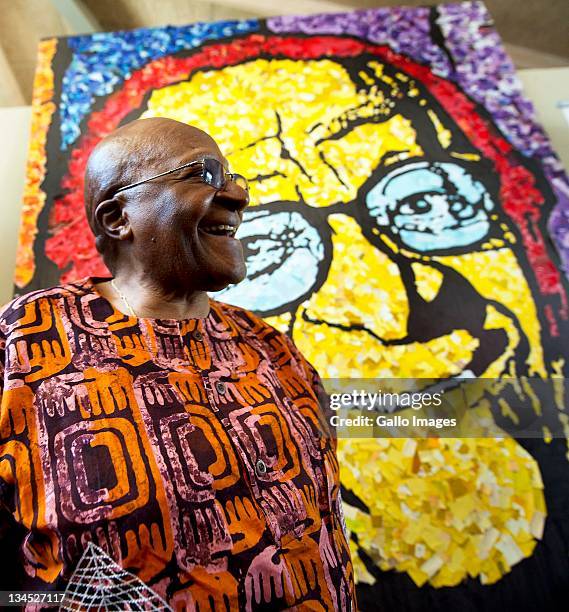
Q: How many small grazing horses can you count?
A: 0